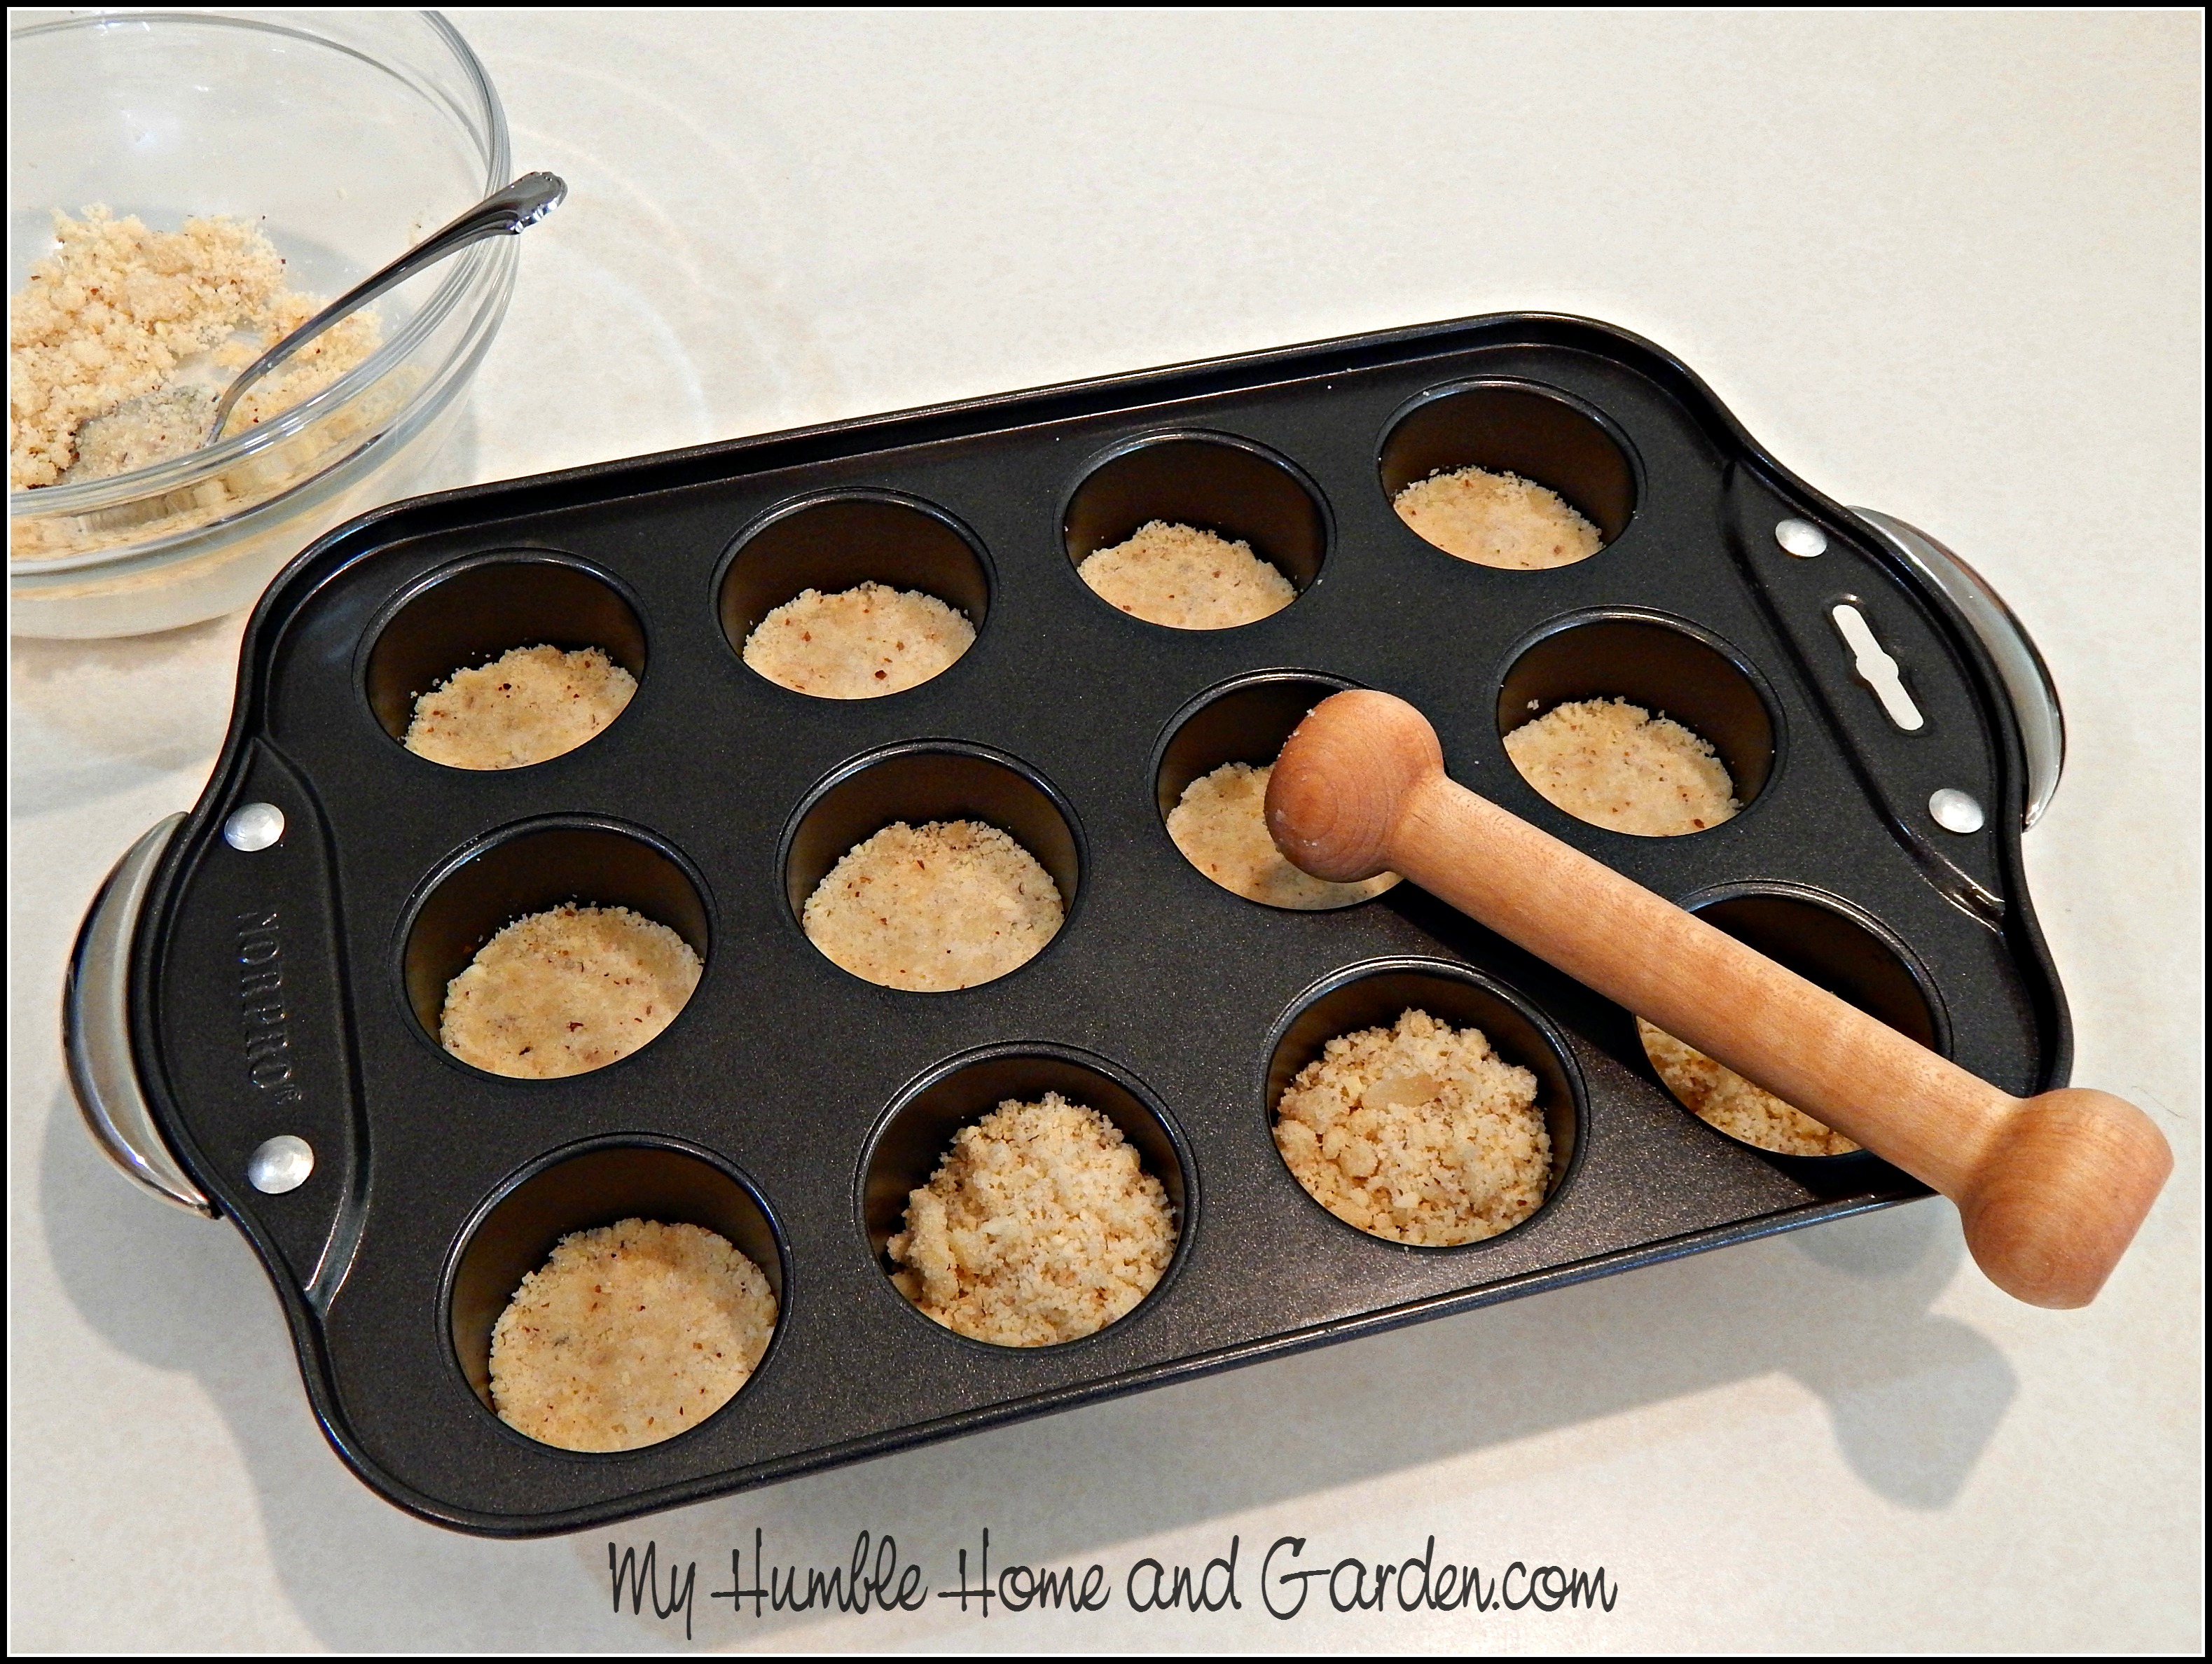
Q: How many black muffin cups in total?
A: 12